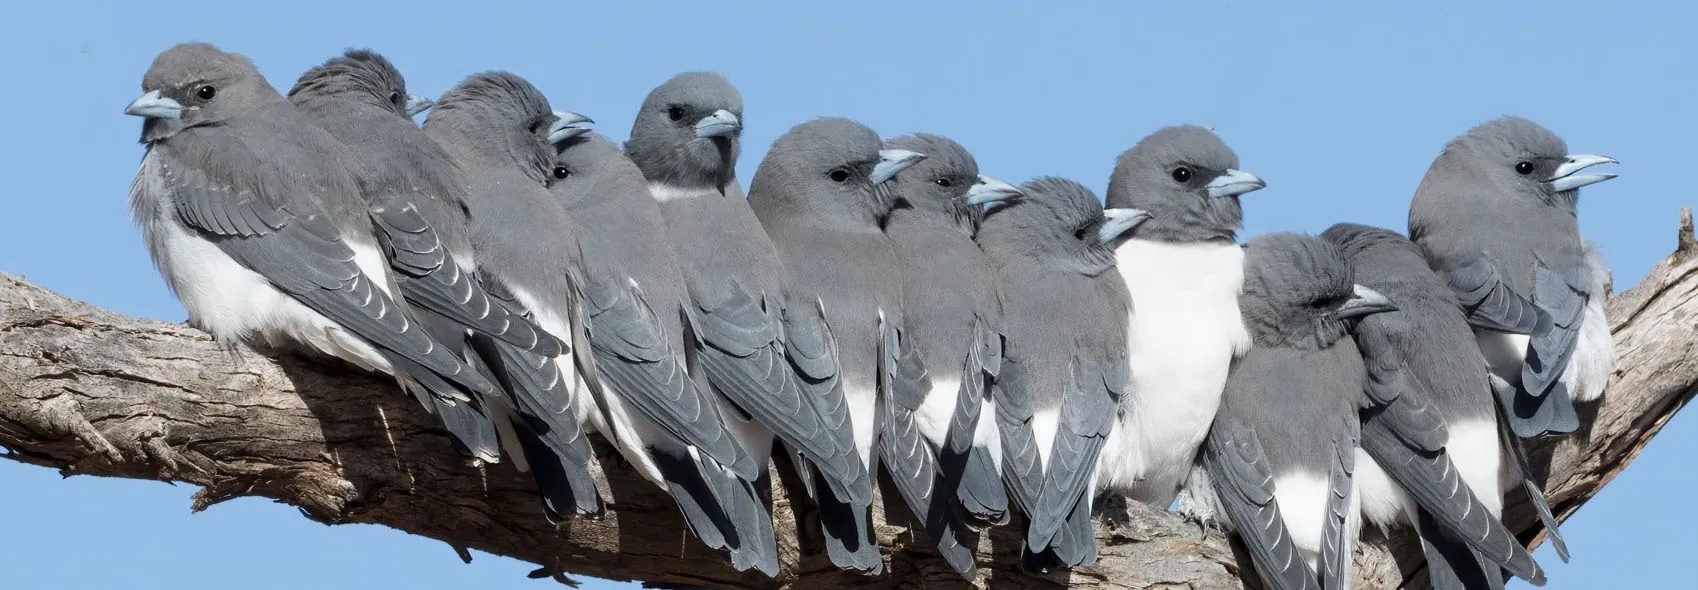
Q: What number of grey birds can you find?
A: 12